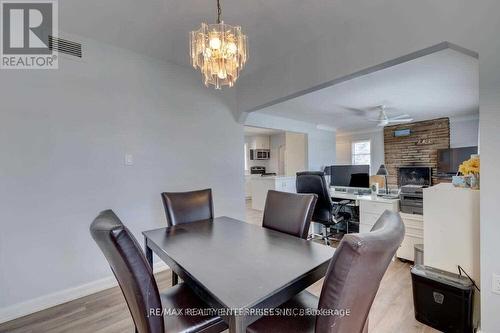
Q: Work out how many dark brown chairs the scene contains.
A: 4